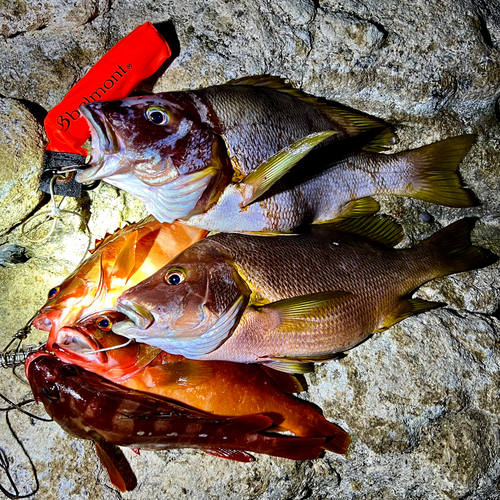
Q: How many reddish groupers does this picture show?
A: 3